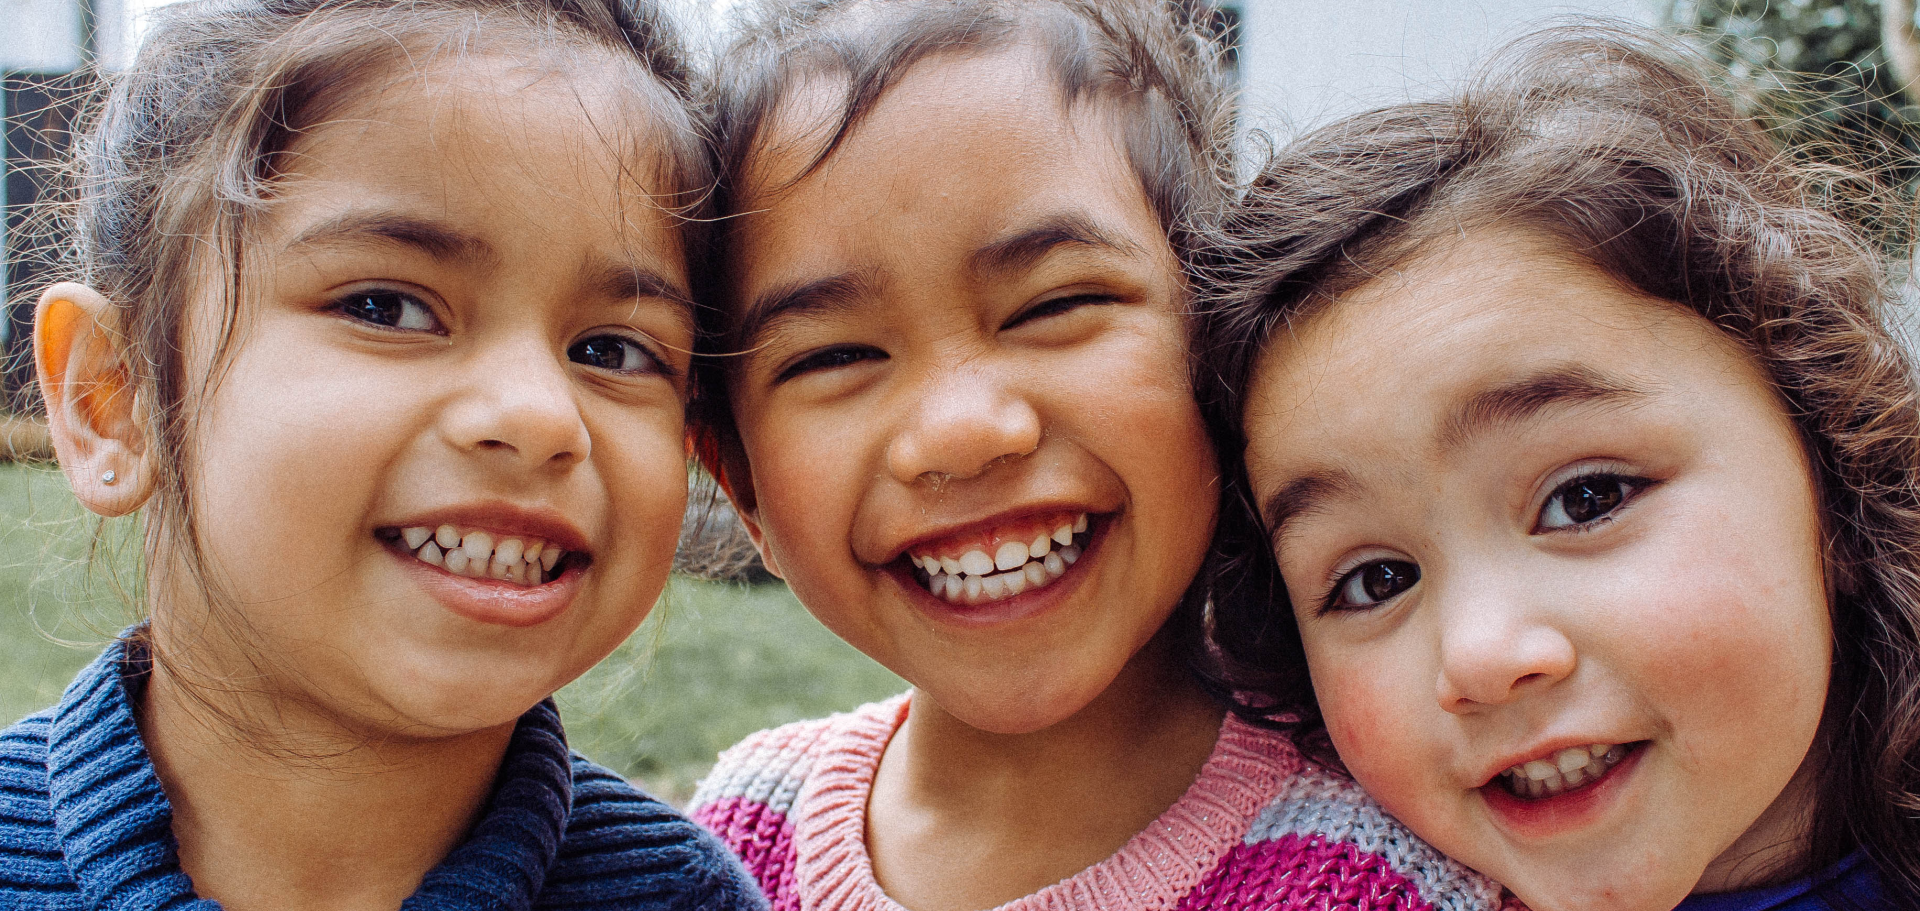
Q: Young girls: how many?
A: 3